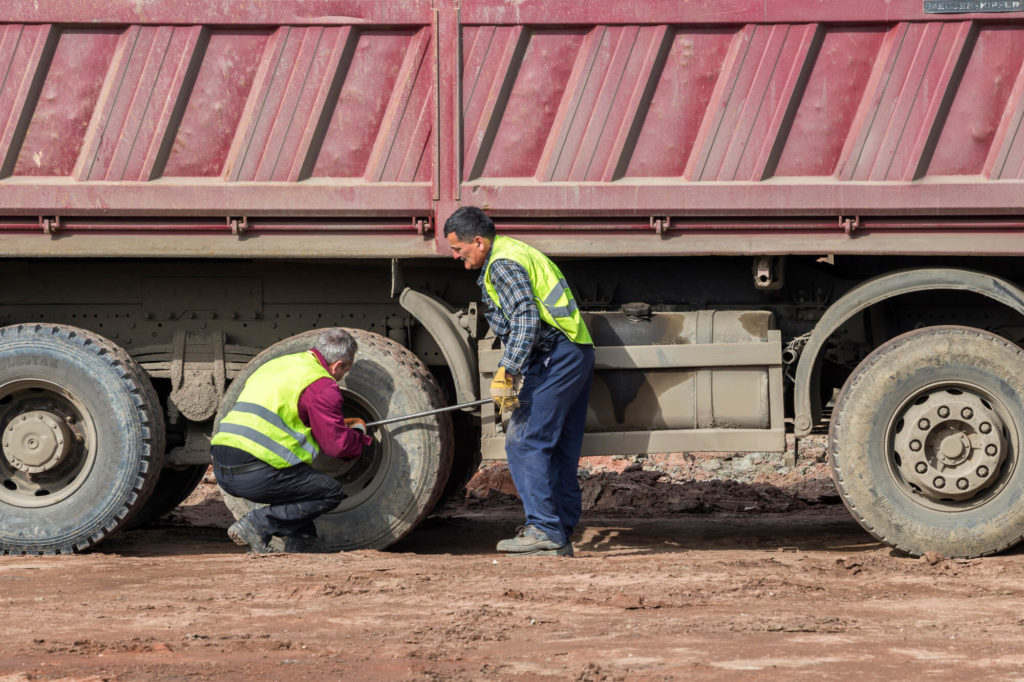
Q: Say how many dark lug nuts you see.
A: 10